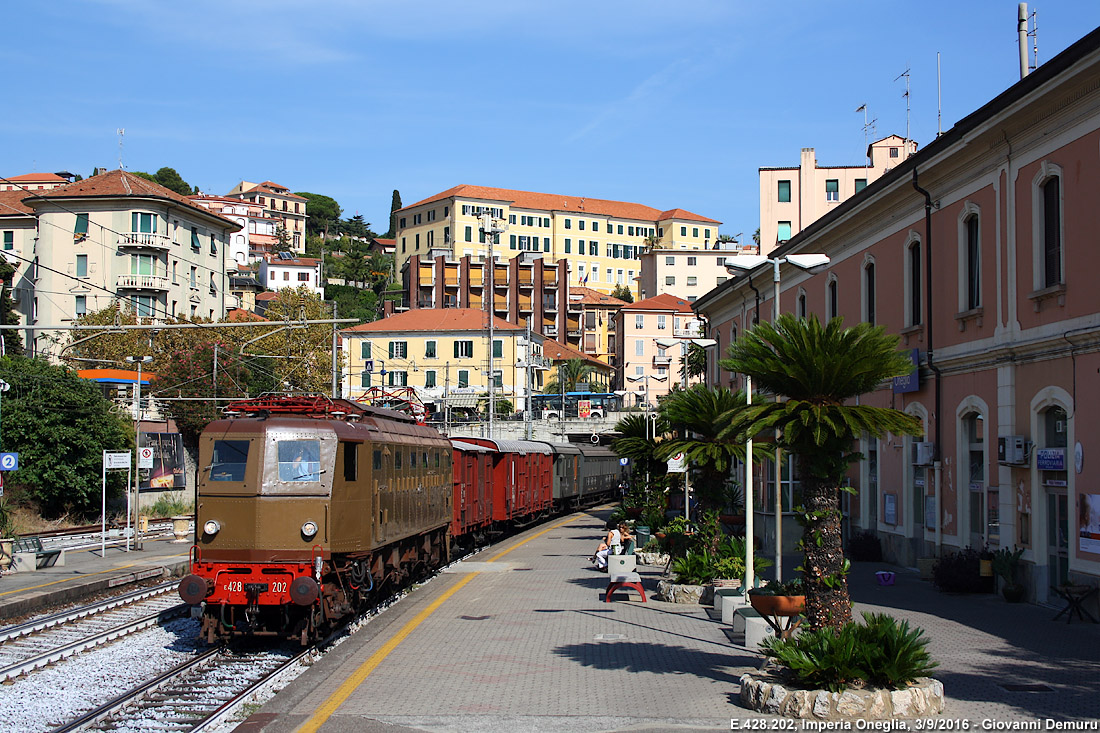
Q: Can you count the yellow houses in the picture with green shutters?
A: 2